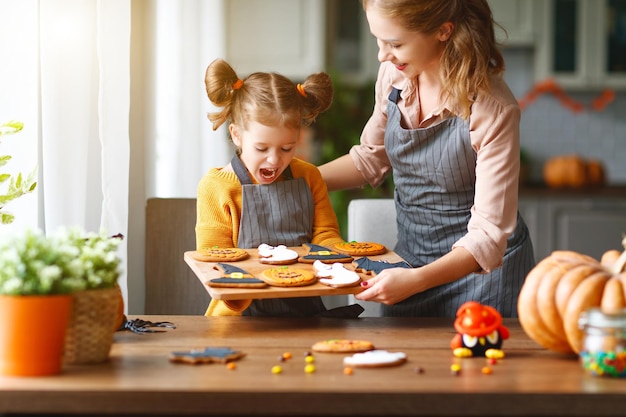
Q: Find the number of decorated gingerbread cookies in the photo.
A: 11